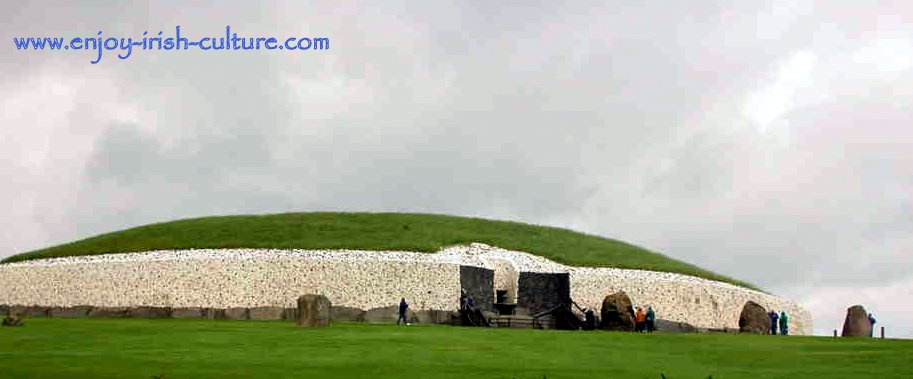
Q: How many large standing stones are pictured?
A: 4